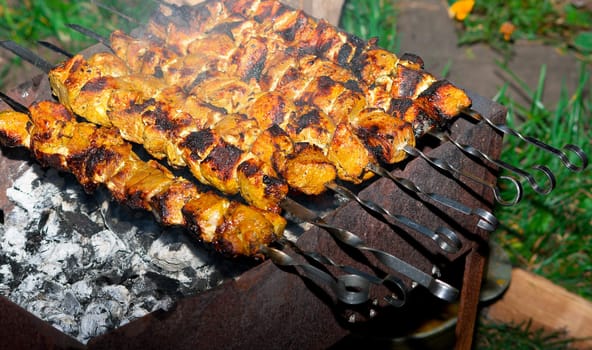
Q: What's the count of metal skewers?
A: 8